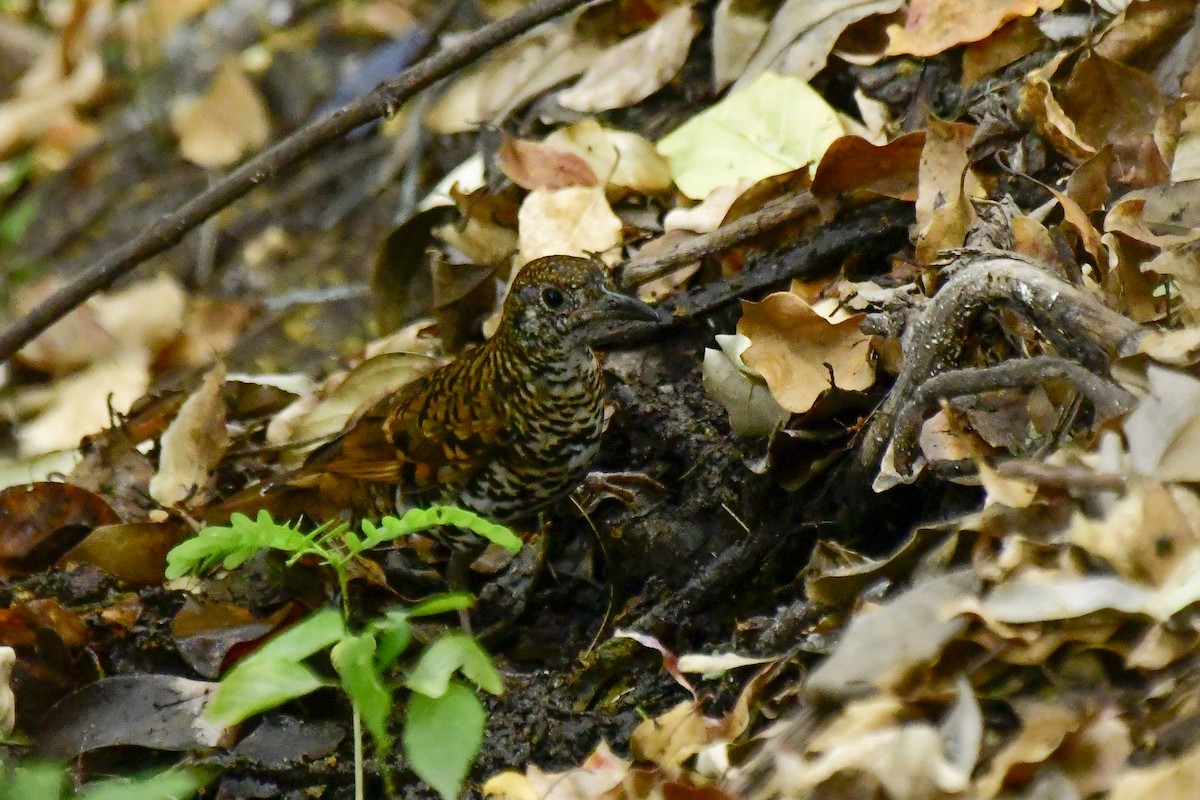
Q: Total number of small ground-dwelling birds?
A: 1